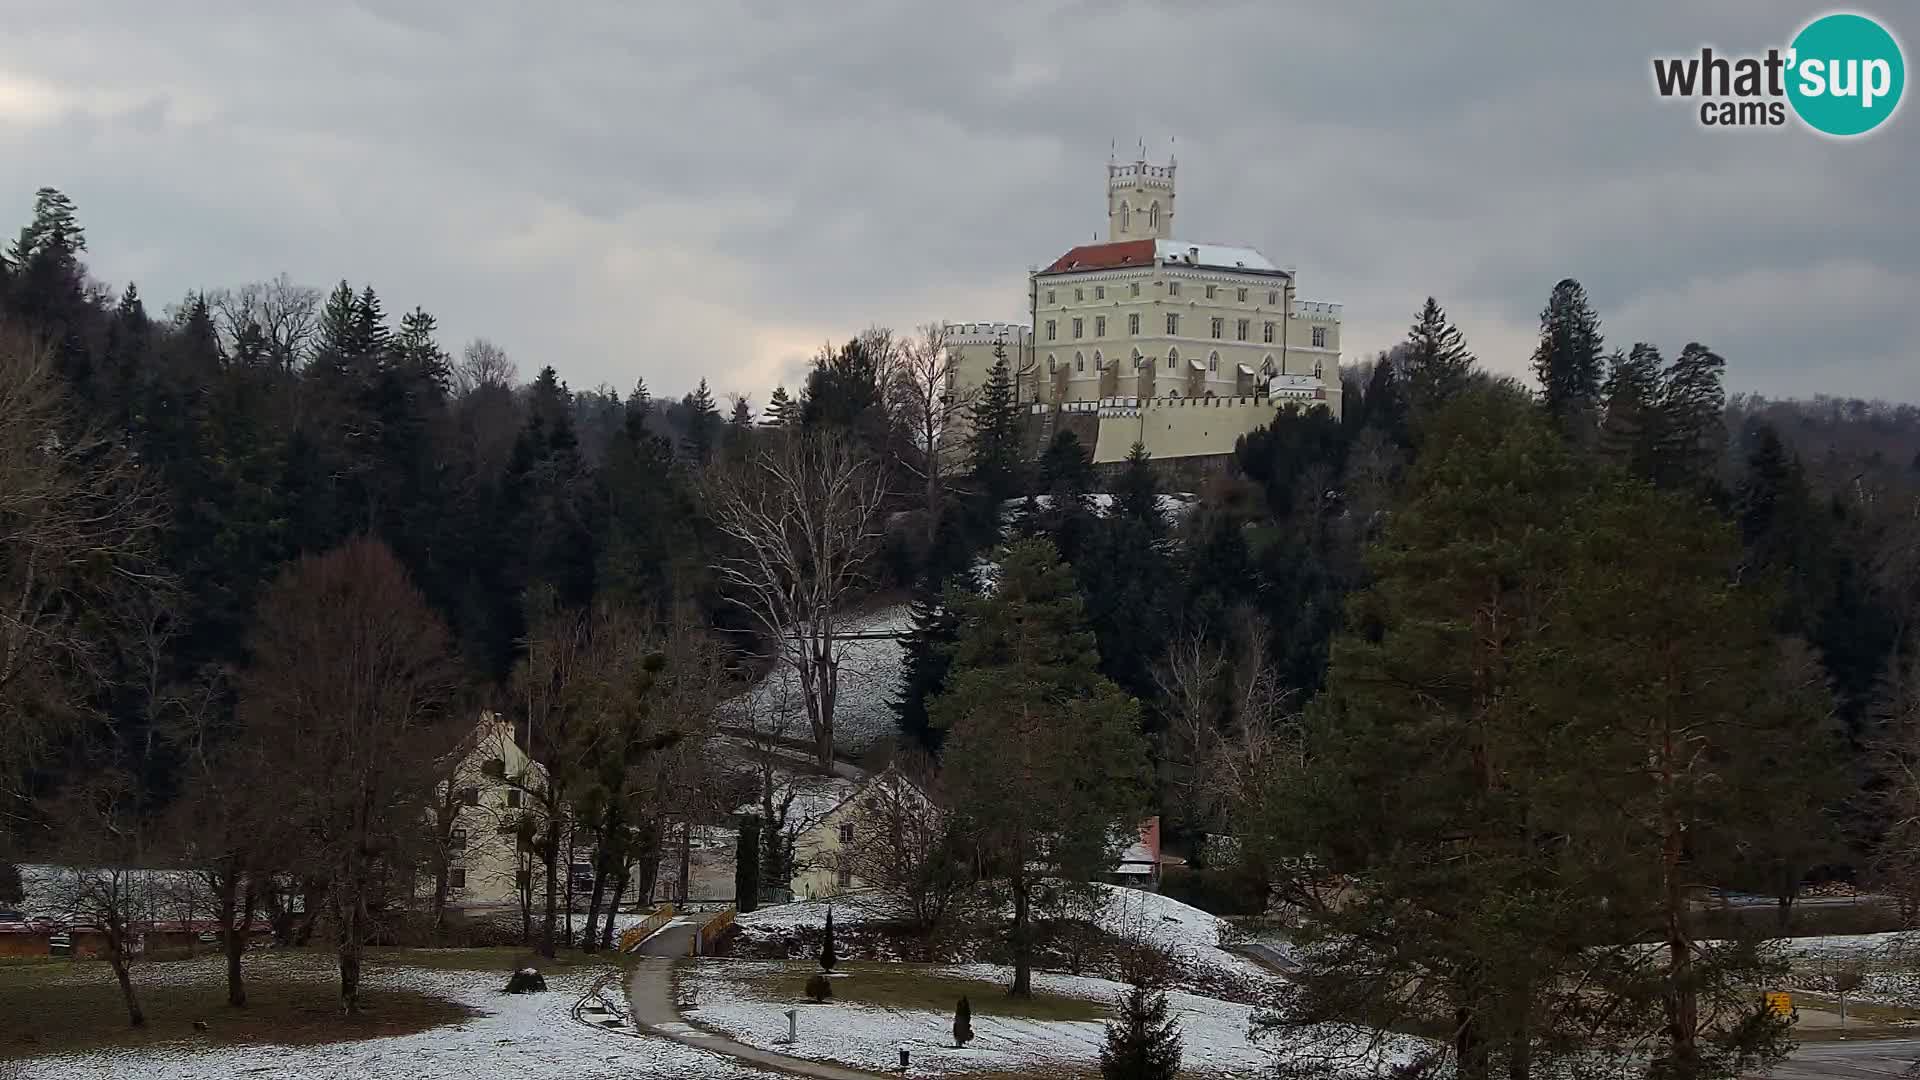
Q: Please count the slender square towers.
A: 1